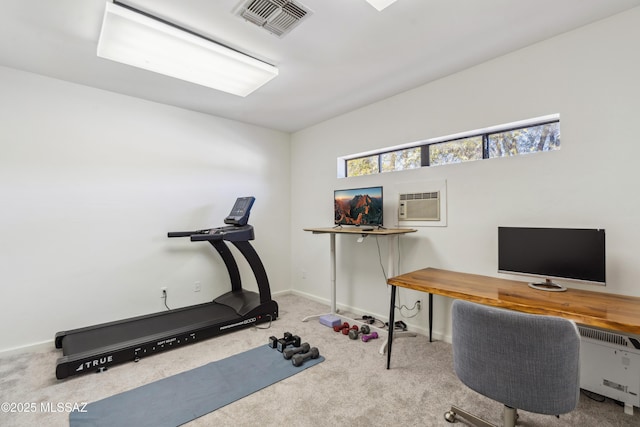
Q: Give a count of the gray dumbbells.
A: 3